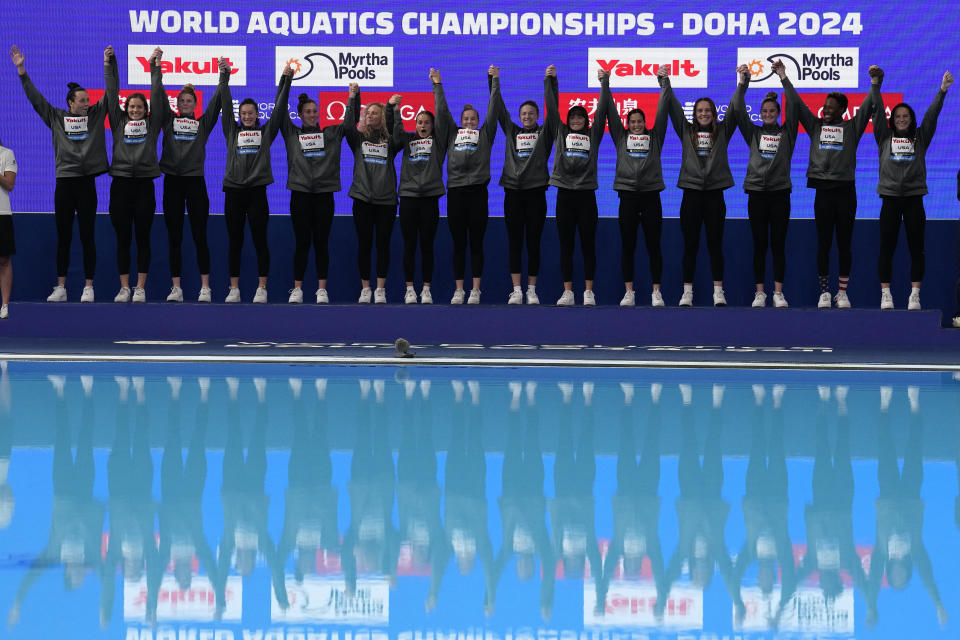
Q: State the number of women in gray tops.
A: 15